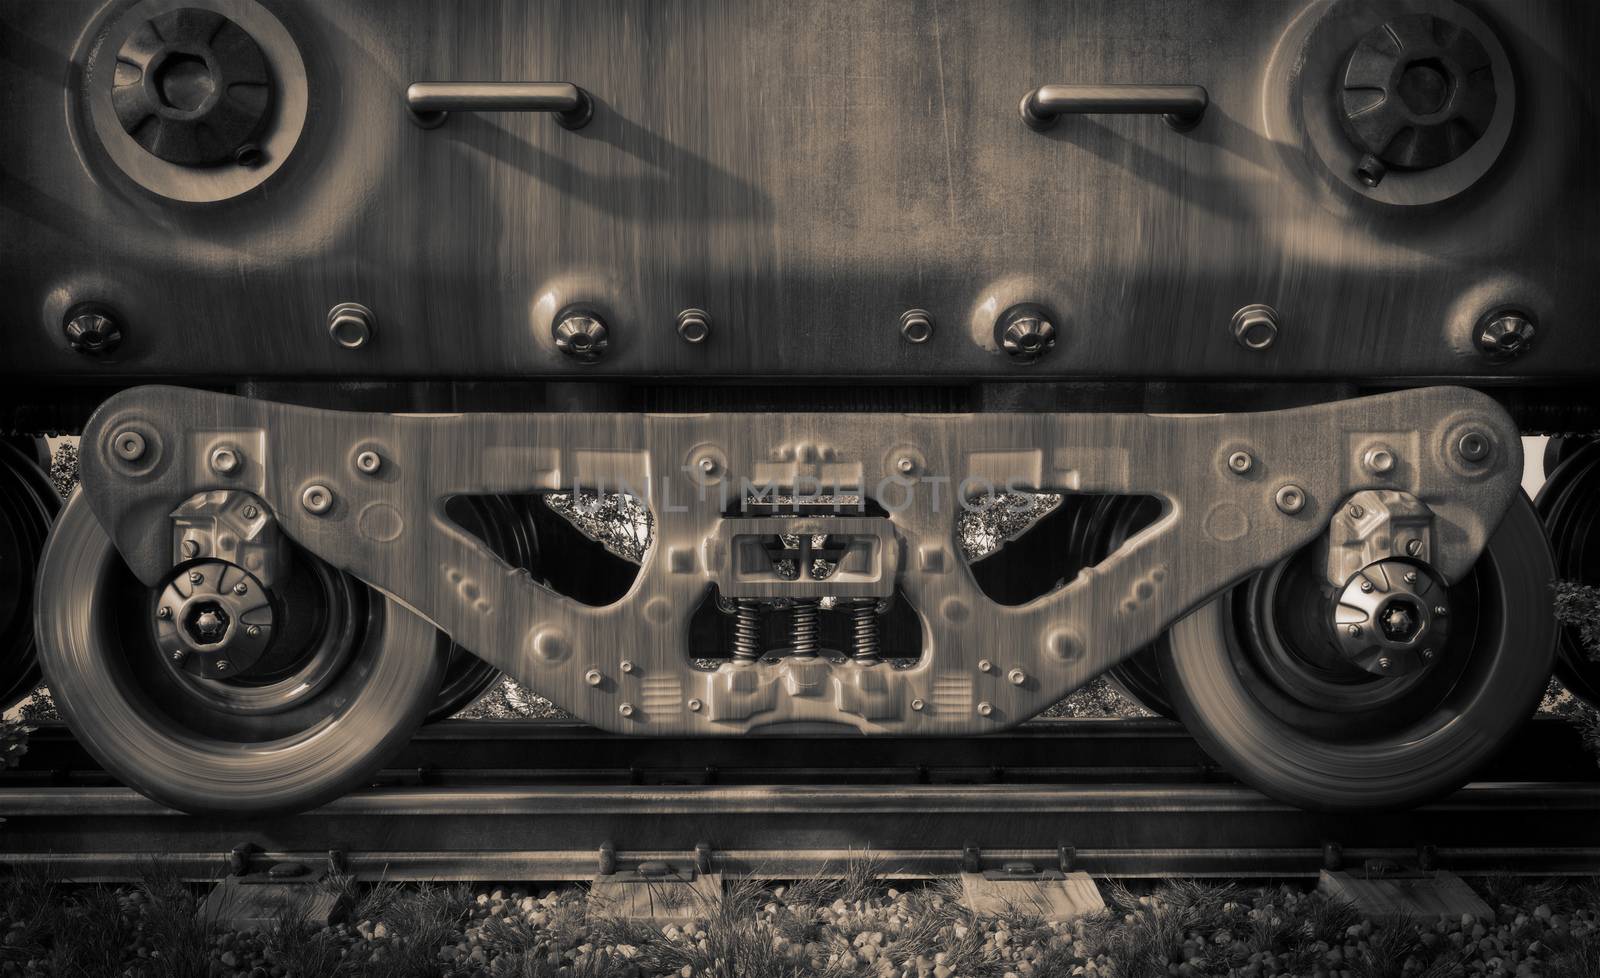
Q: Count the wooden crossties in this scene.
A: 4